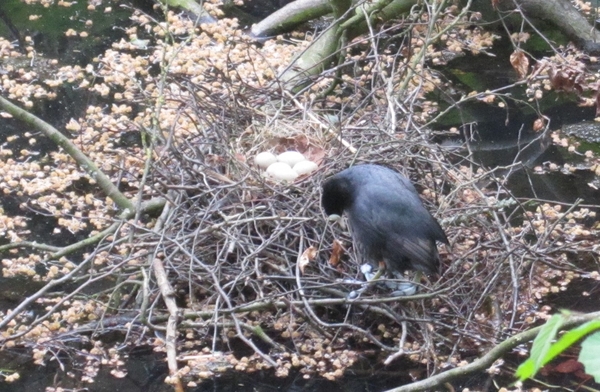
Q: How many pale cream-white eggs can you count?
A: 4